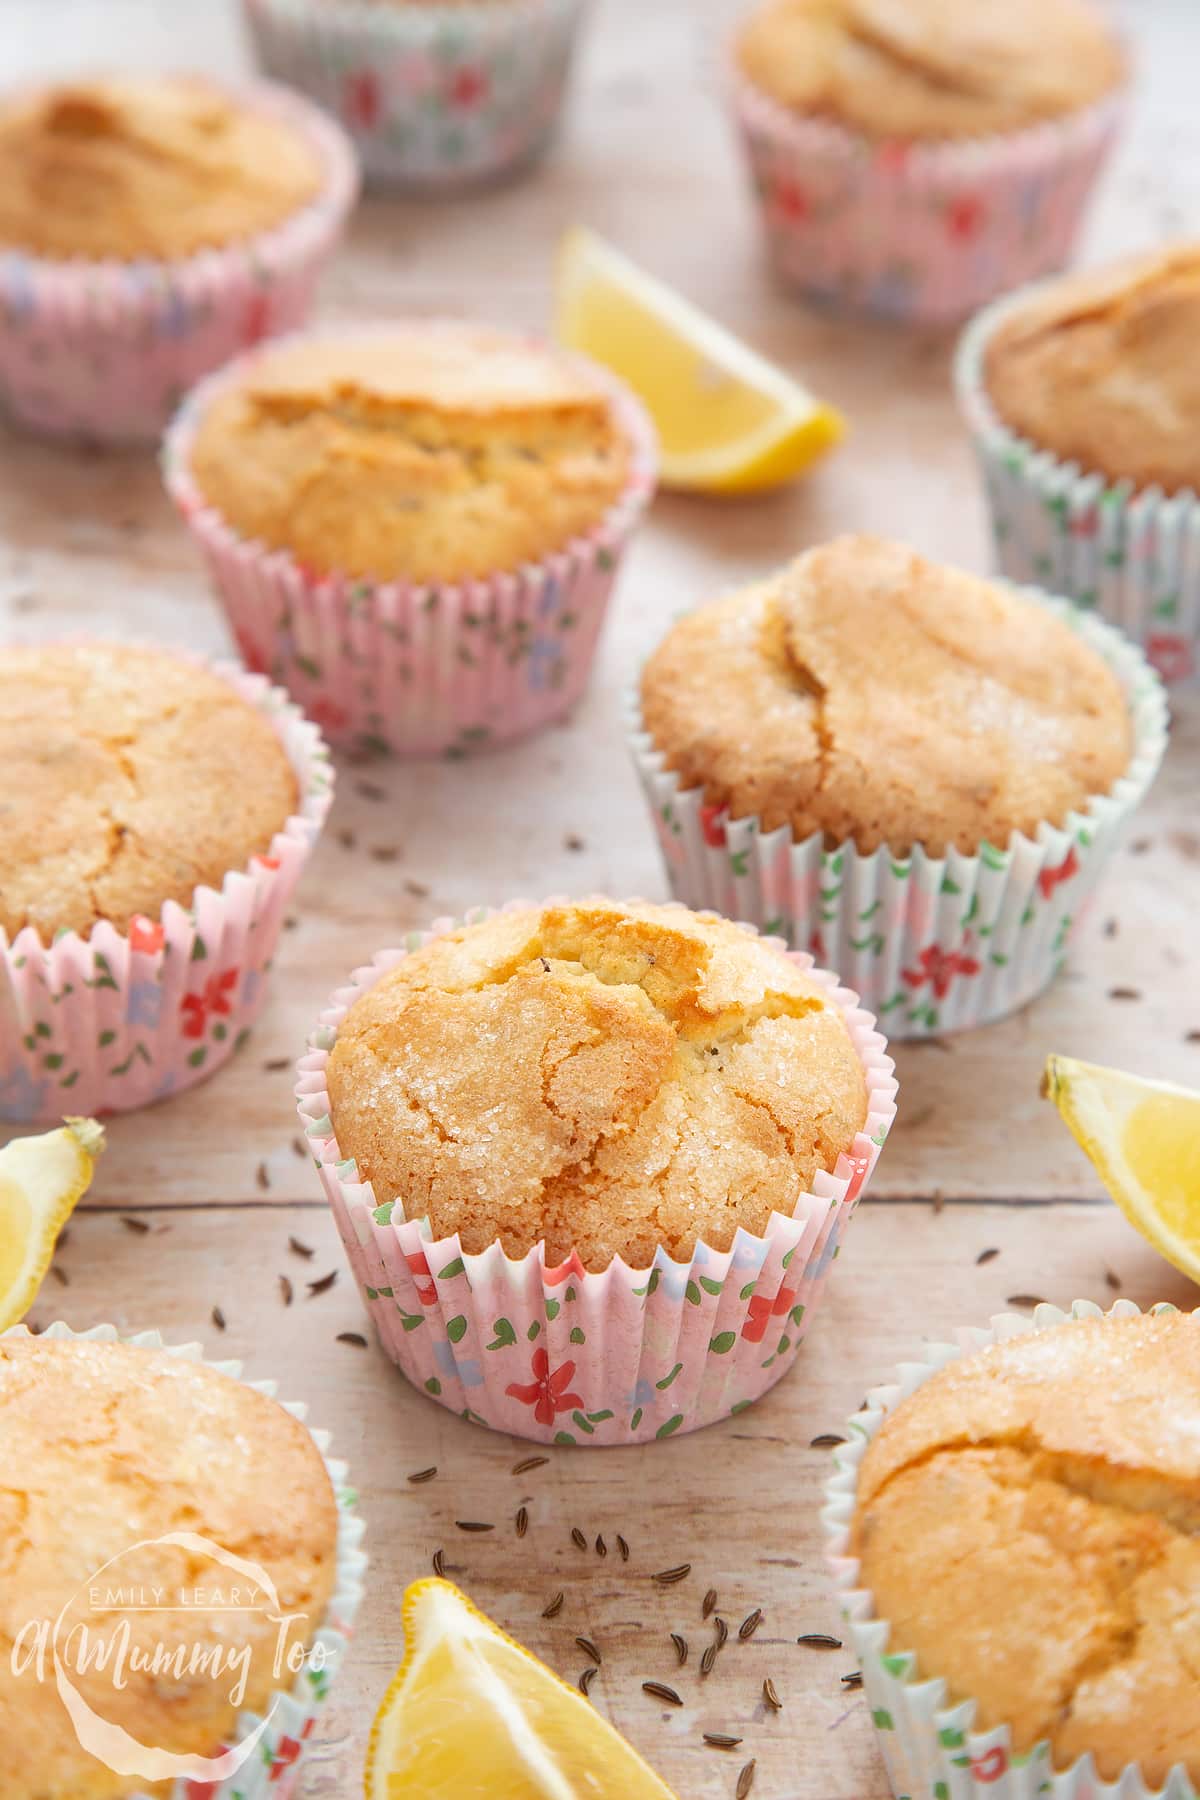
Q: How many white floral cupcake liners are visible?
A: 5